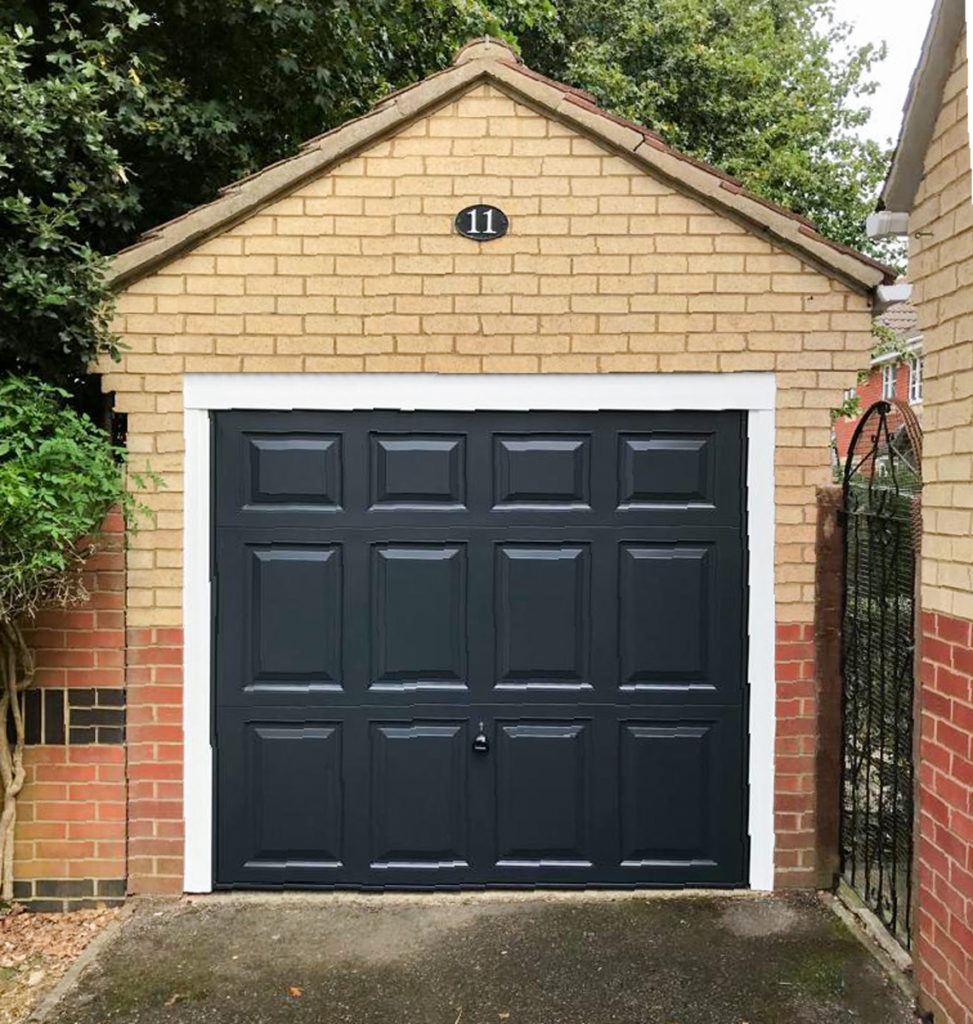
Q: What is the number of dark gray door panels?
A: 12